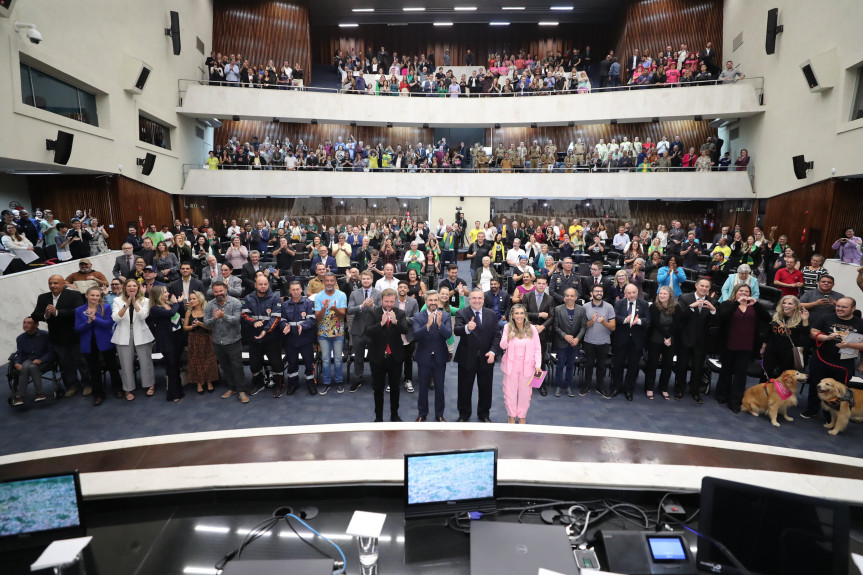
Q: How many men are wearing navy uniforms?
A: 2